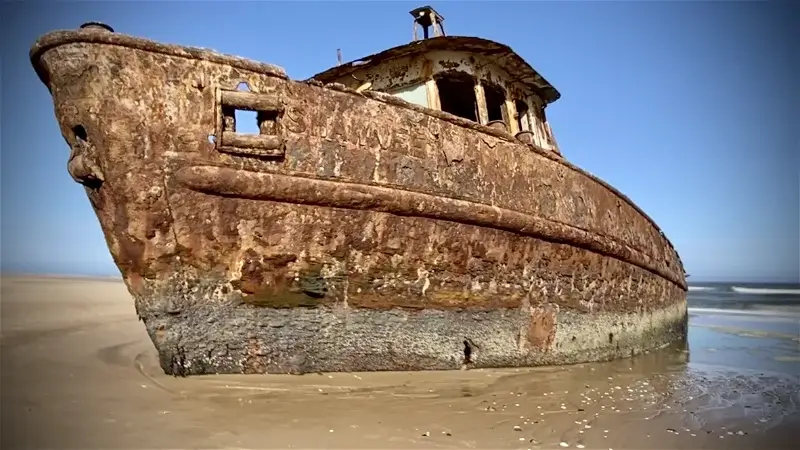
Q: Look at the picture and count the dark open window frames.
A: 3